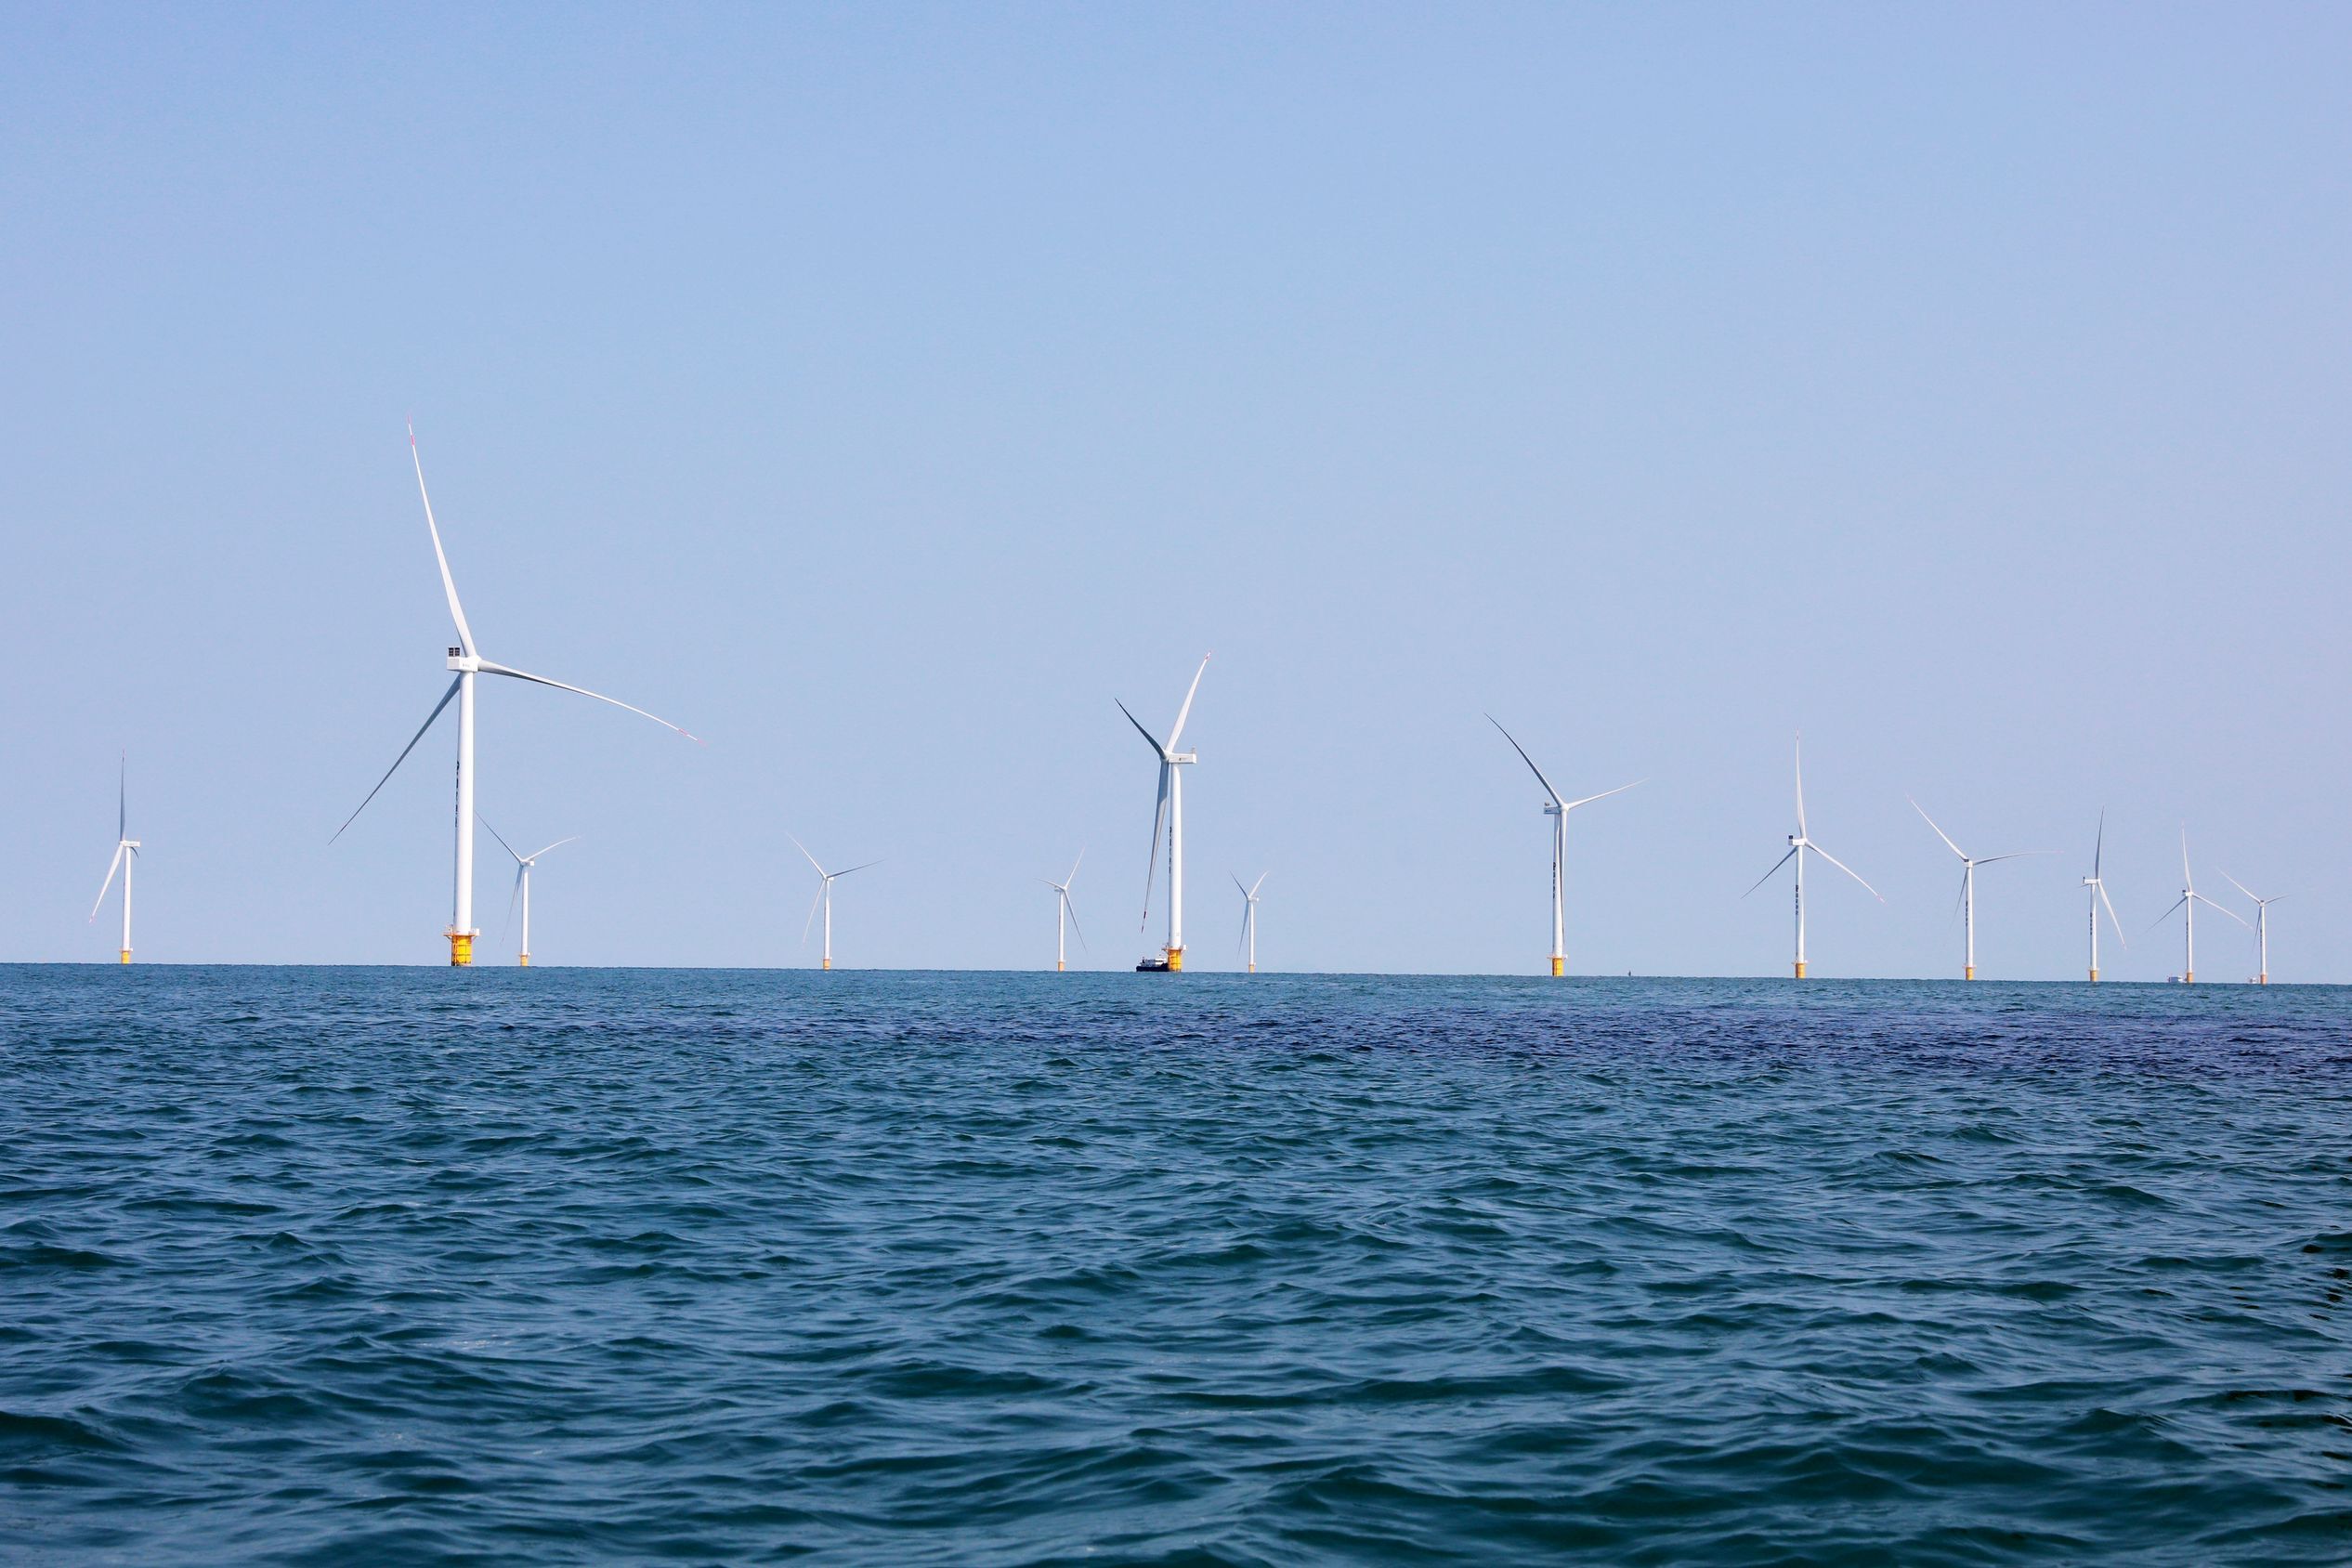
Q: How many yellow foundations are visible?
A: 13